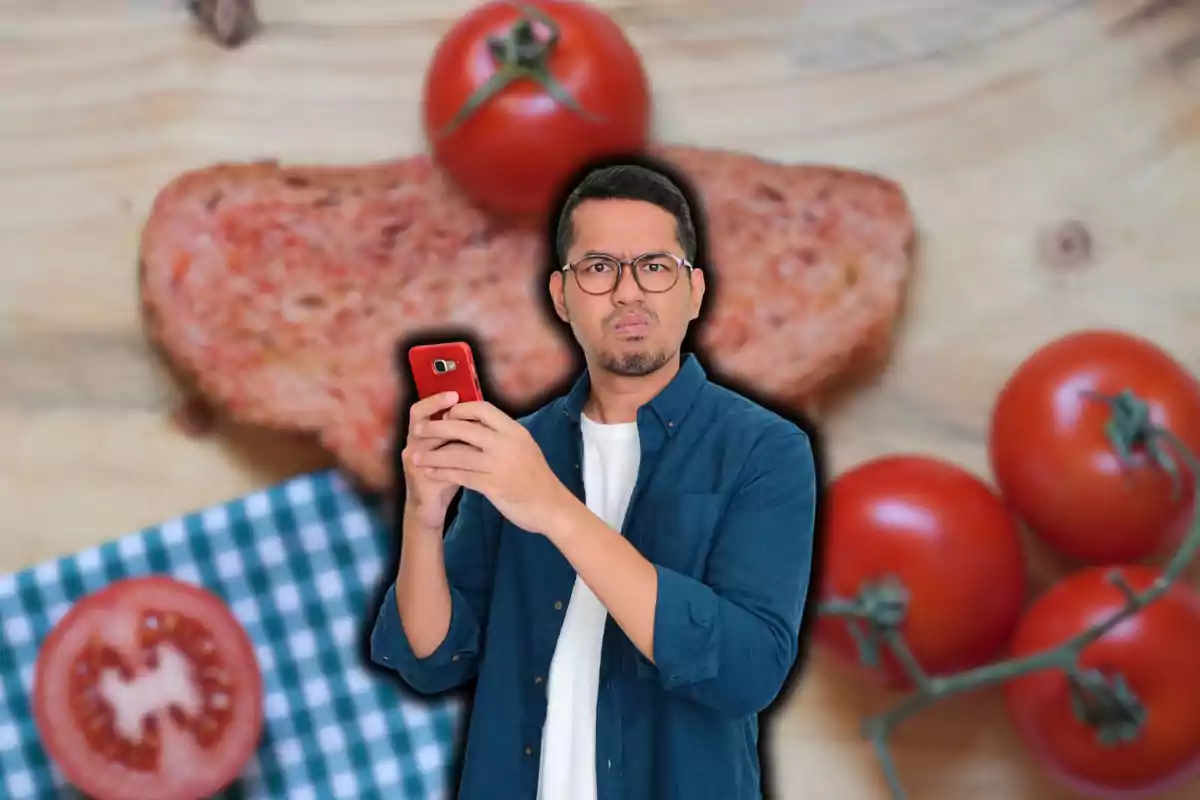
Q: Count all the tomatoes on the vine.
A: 3